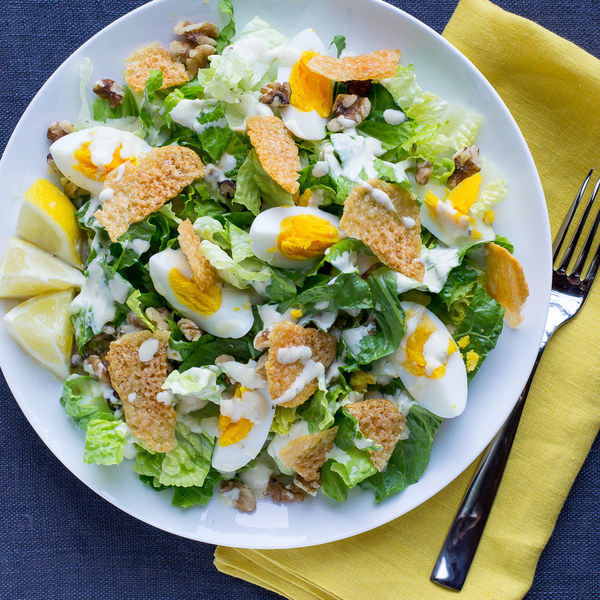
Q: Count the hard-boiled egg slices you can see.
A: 7